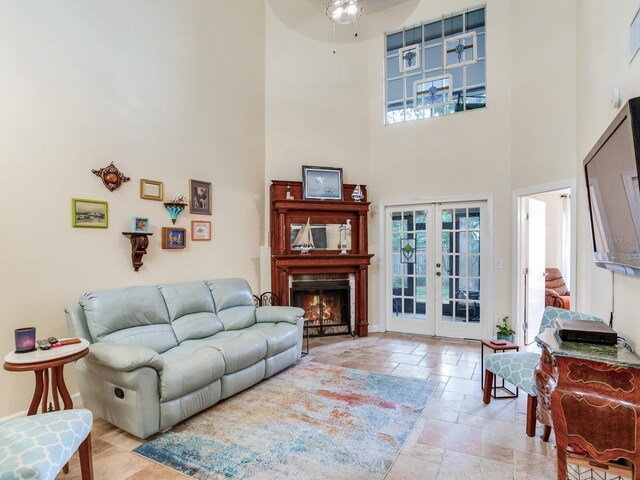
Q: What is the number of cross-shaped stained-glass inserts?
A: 3